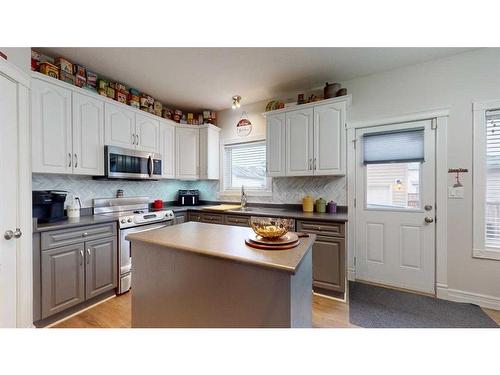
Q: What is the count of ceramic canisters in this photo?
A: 3